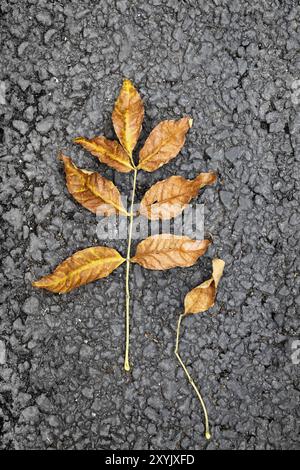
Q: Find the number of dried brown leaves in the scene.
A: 8